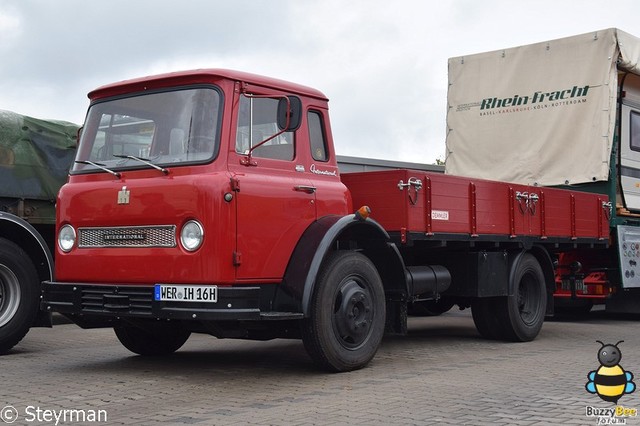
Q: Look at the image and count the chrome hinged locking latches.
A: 4